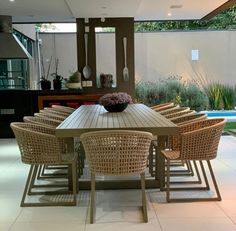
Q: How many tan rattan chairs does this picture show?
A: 13